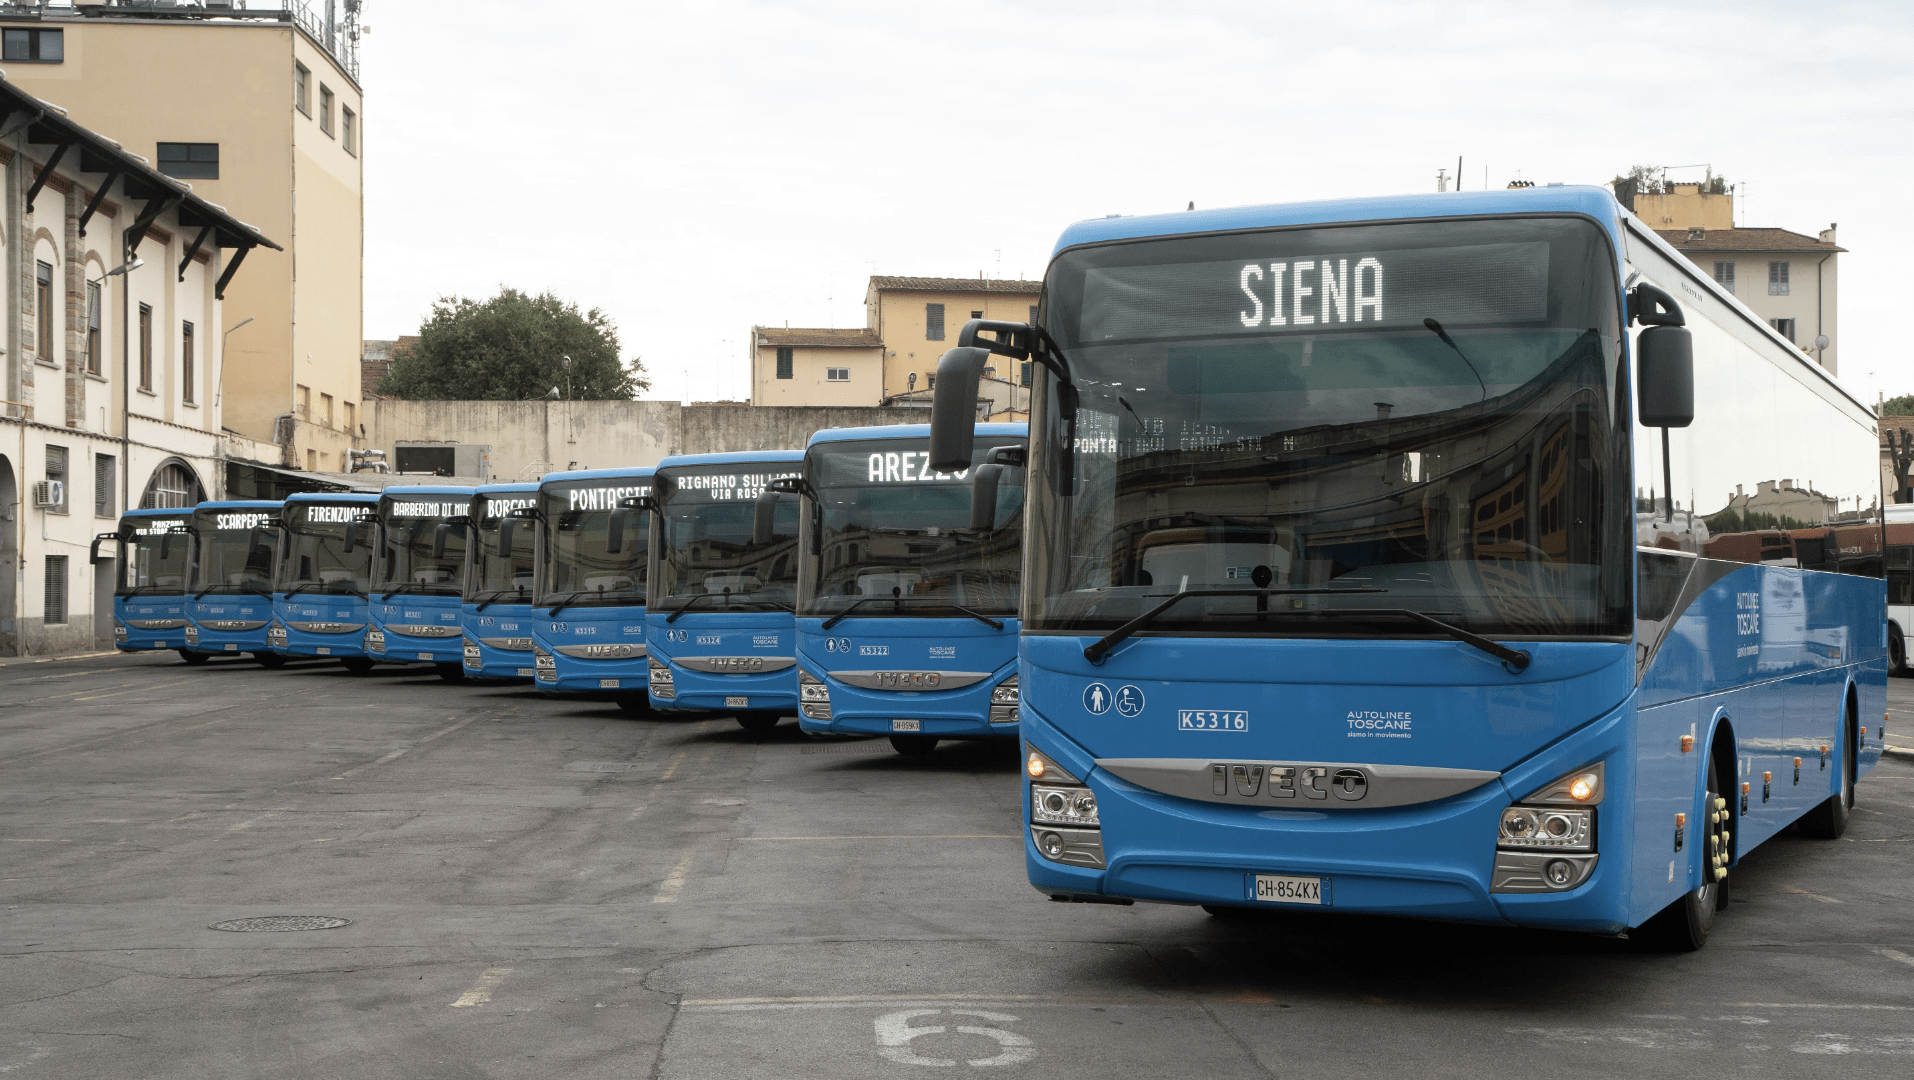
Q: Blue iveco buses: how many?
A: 9